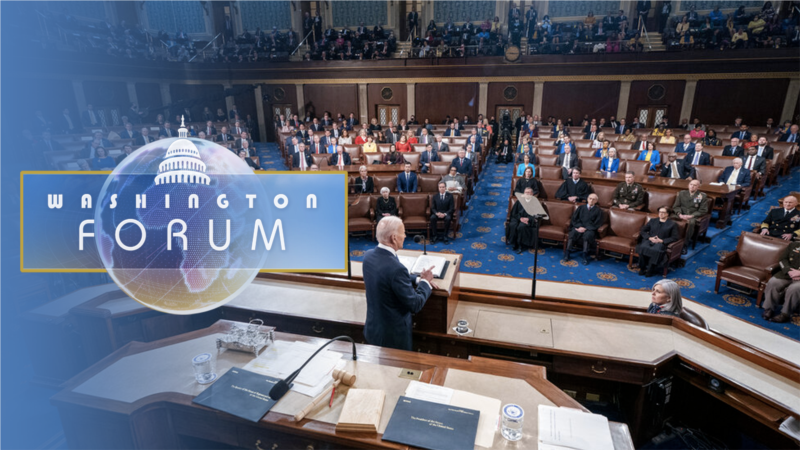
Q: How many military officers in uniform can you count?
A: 4